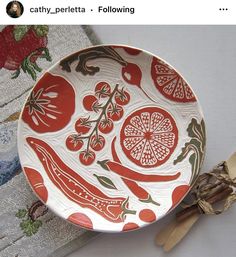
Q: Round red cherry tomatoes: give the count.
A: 9